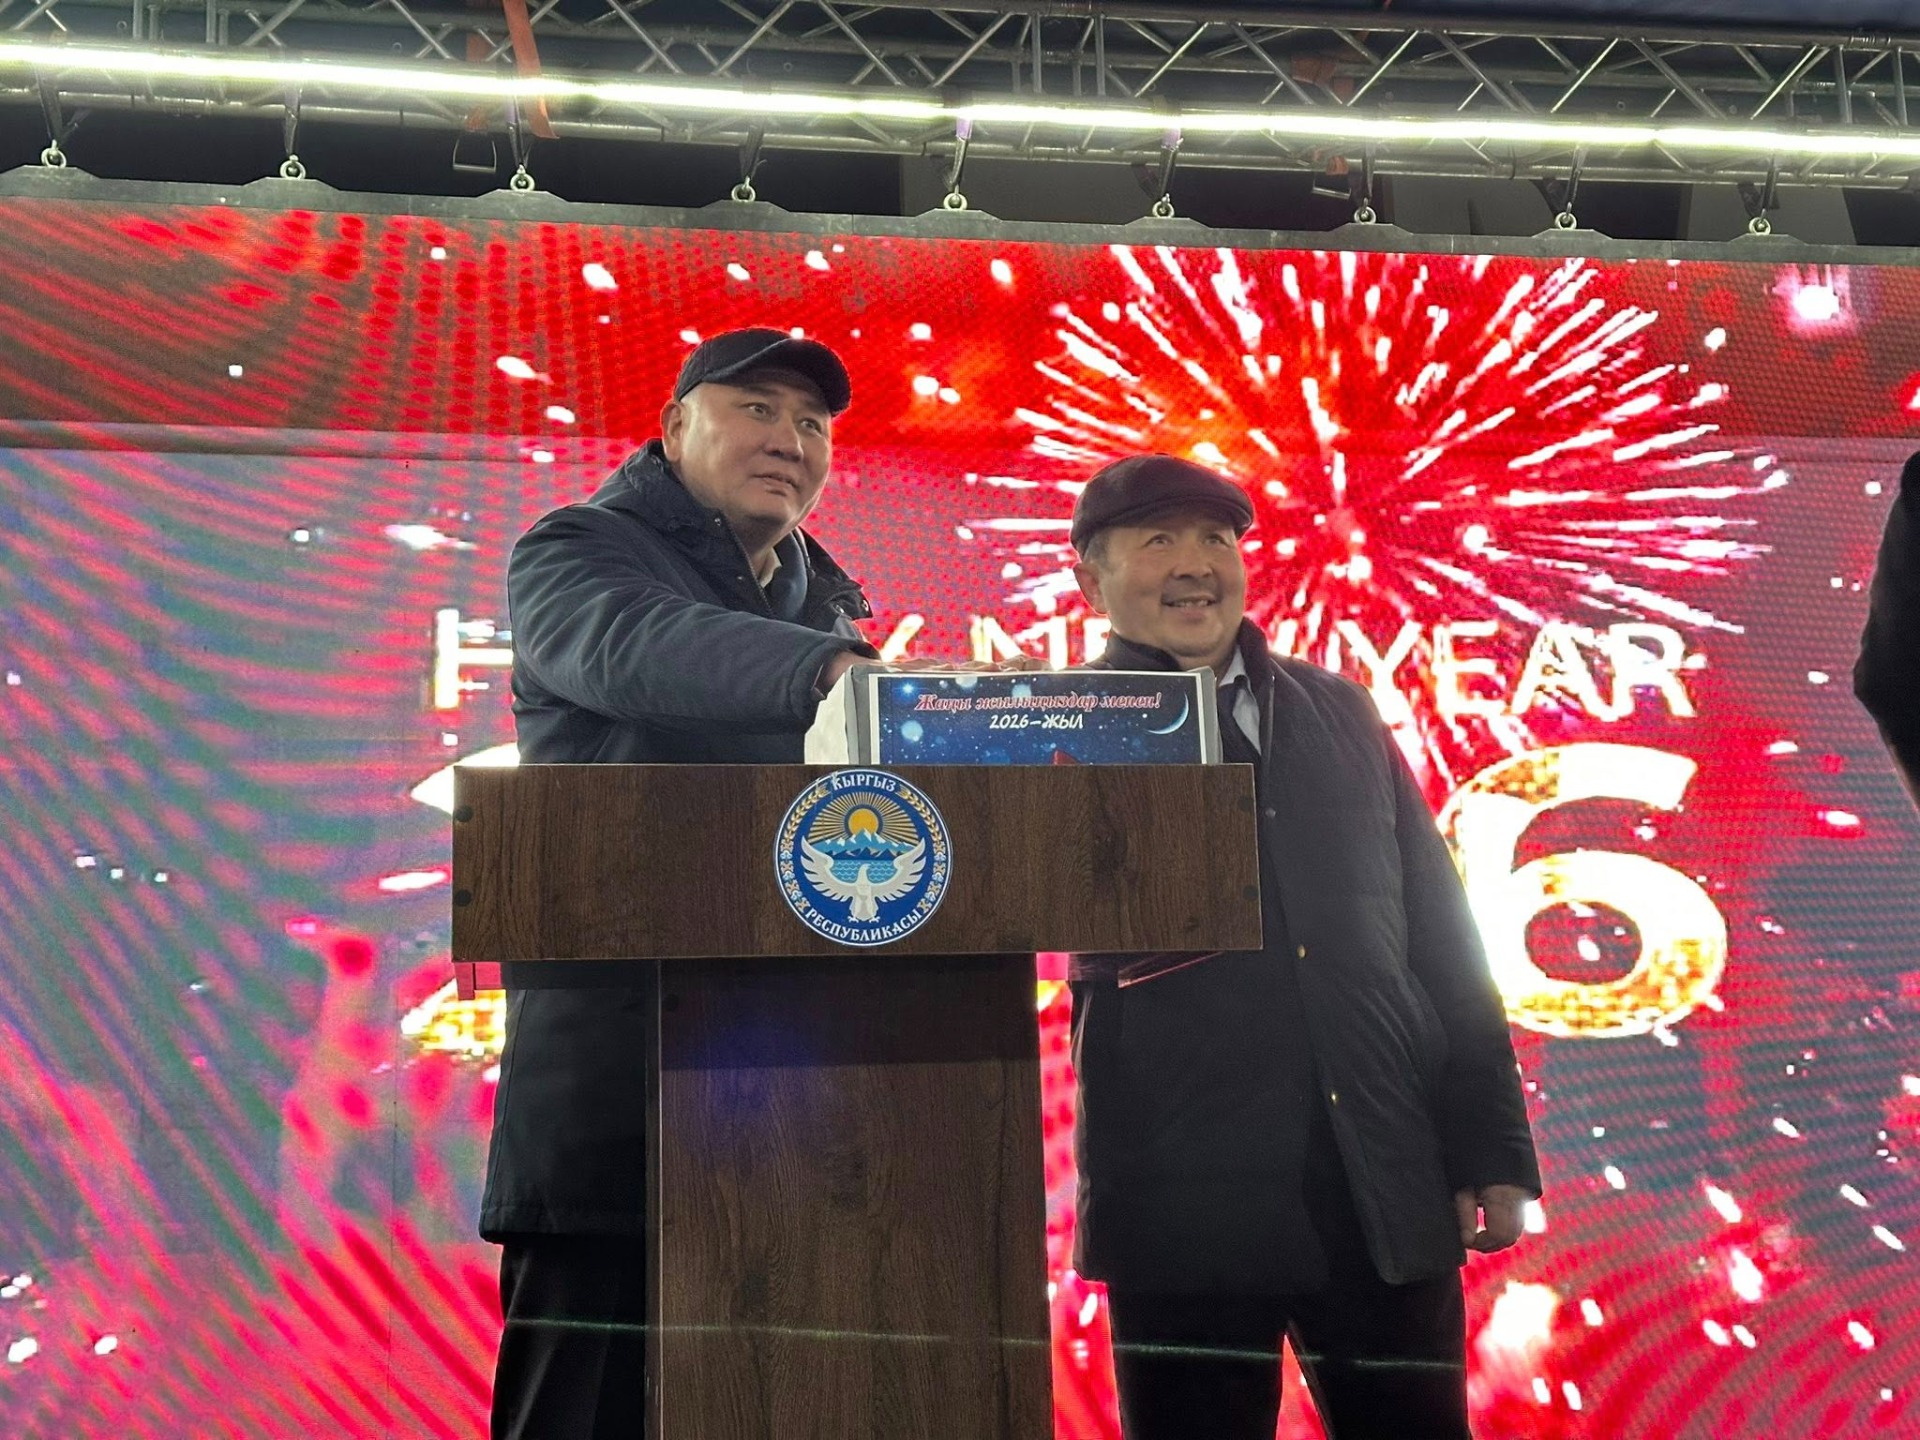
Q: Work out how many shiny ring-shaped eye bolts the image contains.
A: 9